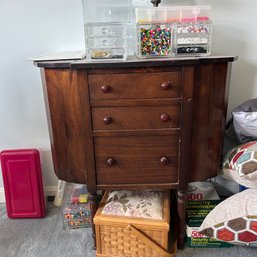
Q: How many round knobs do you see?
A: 6